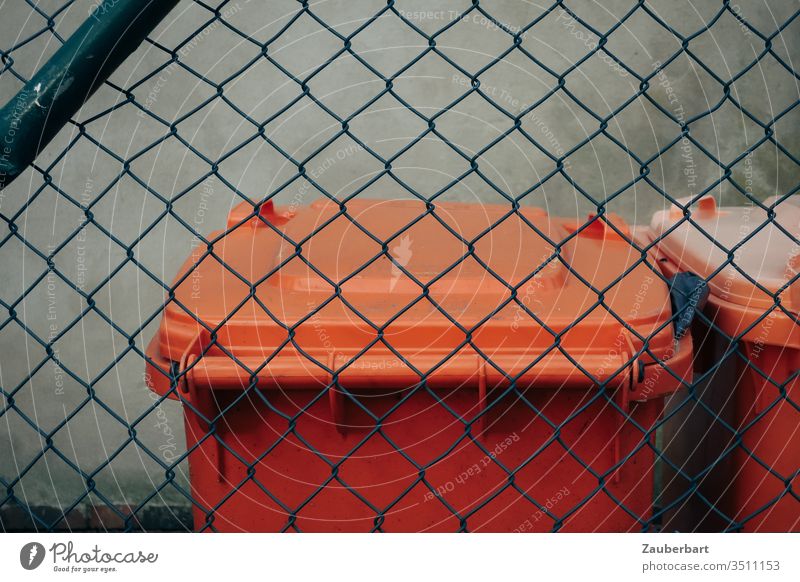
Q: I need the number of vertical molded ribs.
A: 4